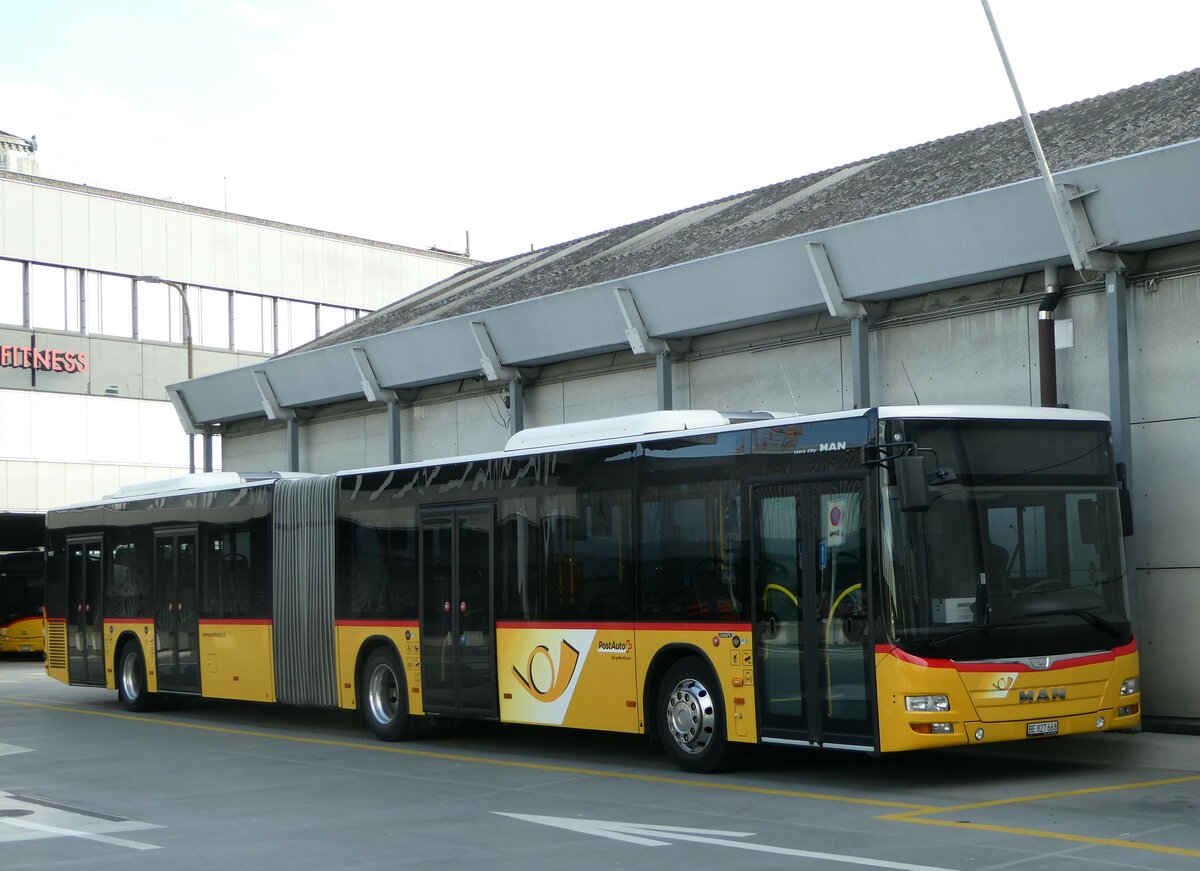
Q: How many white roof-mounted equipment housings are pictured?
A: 2